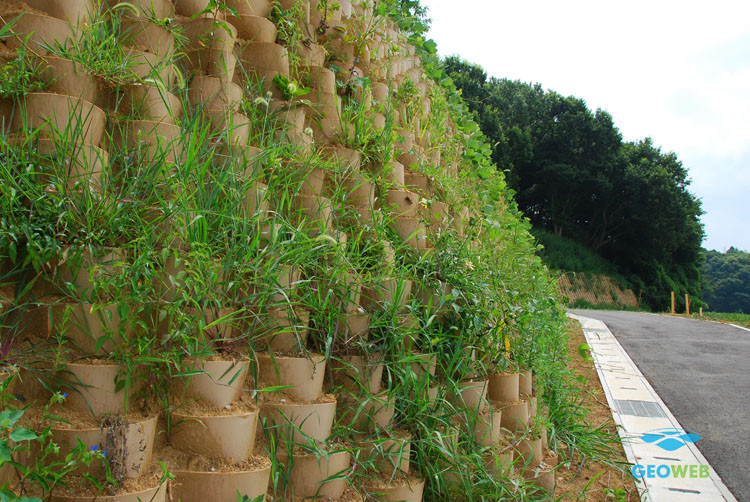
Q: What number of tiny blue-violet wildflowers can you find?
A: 3